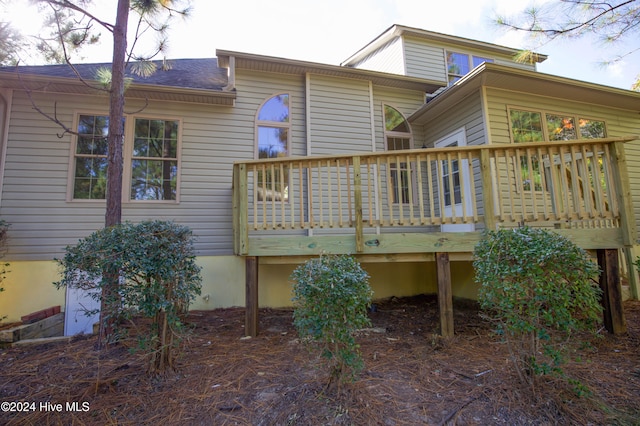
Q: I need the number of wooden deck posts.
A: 3